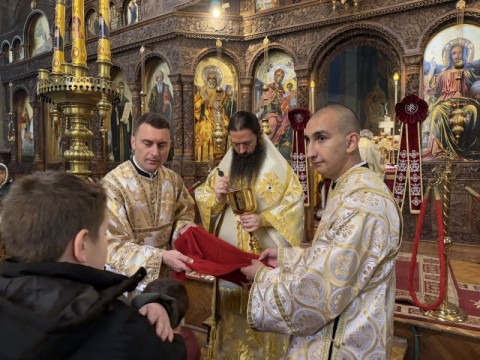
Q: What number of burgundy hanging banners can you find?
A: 2